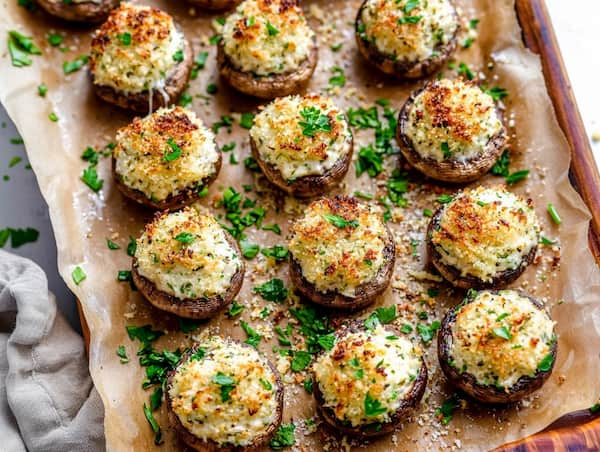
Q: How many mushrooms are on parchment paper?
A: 14